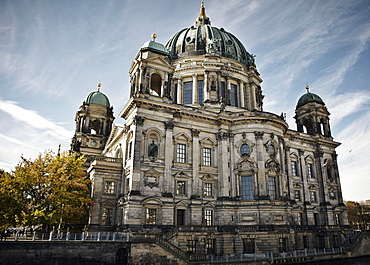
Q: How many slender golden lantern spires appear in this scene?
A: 1